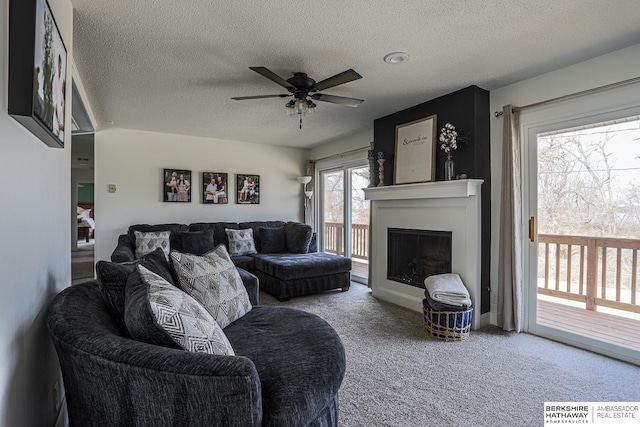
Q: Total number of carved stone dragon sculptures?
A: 0